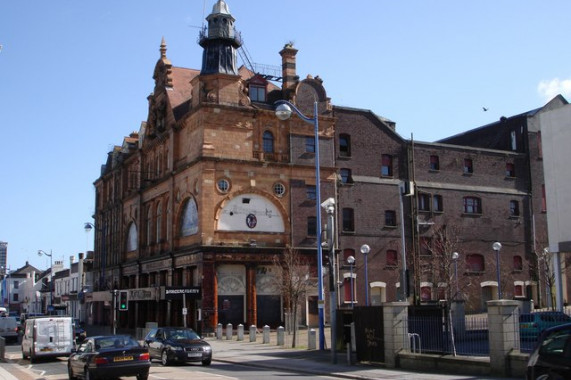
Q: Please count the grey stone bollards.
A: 7